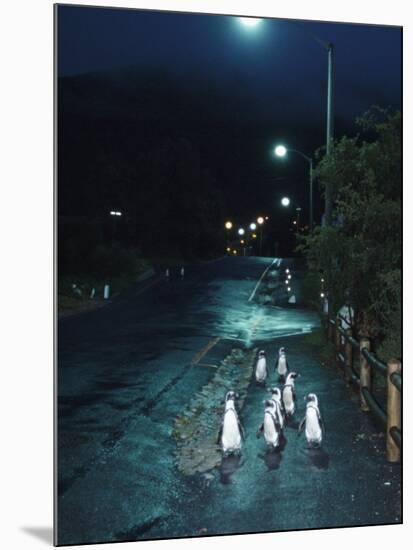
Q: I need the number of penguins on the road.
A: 7